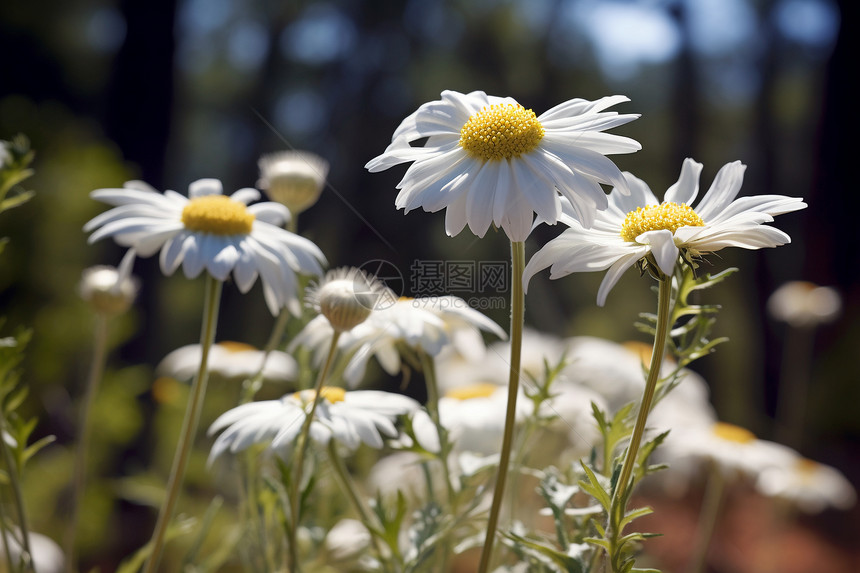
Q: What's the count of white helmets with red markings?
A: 0